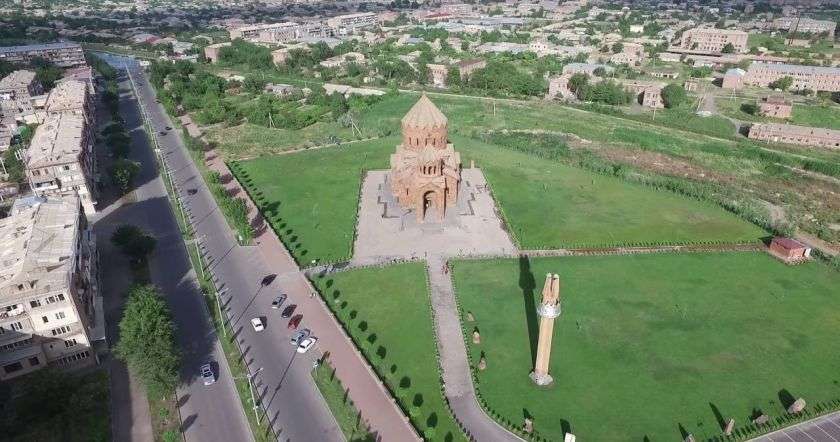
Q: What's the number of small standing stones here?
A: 9